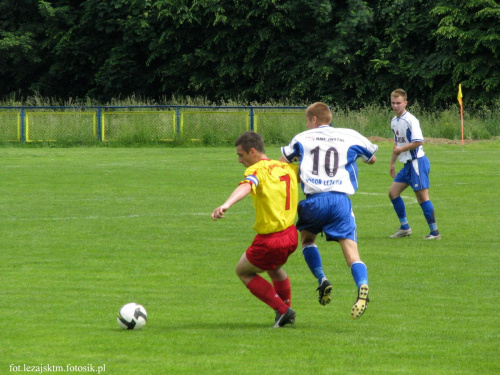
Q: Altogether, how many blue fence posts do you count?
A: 4